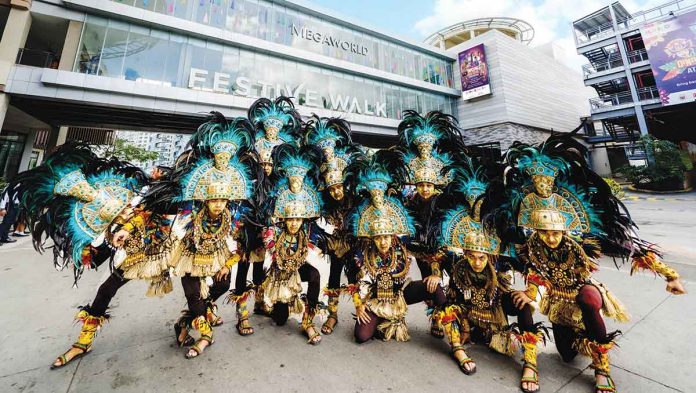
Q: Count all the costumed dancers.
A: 9